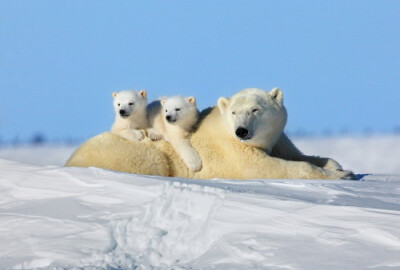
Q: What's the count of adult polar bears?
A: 1